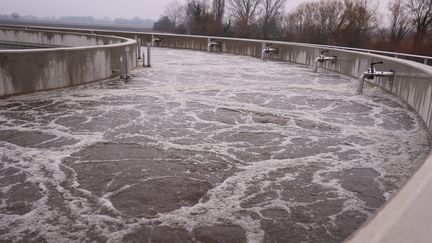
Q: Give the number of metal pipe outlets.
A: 5